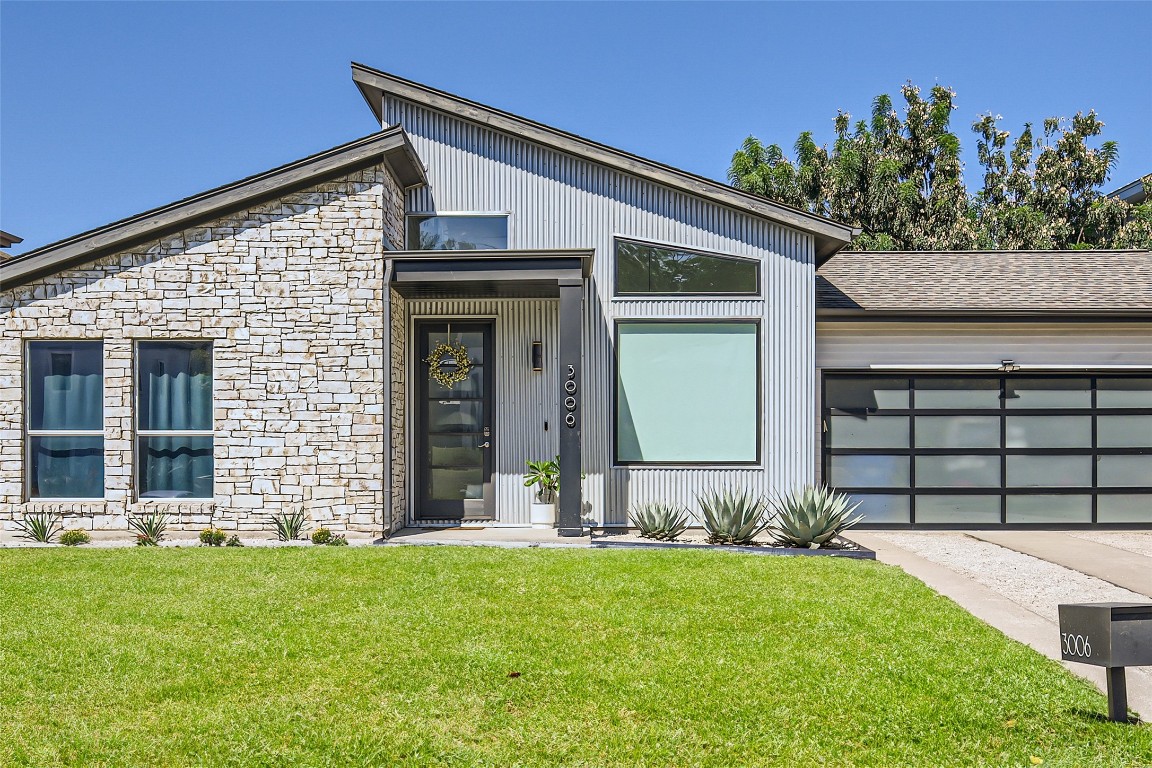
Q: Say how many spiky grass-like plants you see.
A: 6